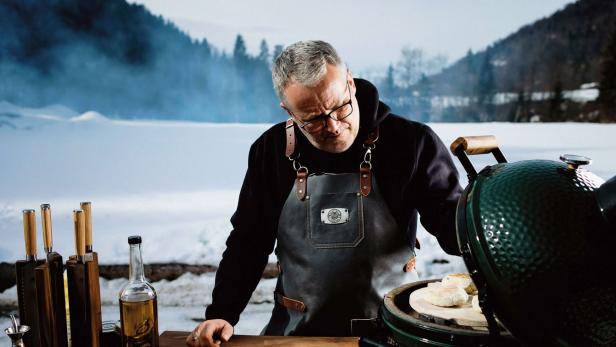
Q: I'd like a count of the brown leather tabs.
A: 4